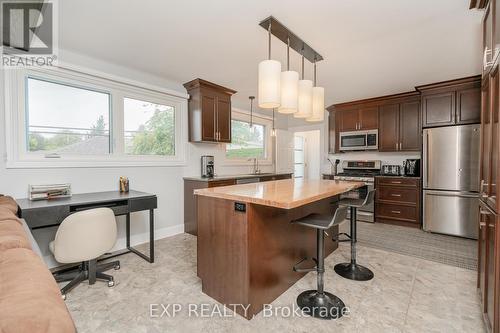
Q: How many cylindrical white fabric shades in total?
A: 4